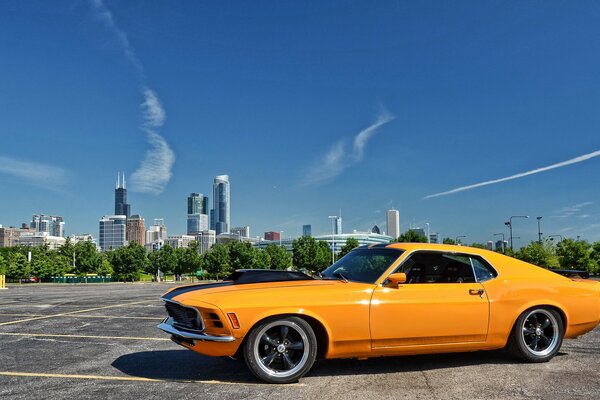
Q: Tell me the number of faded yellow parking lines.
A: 4